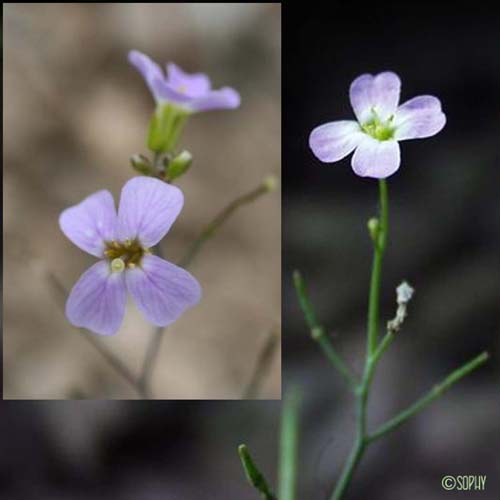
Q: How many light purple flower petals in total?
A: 12